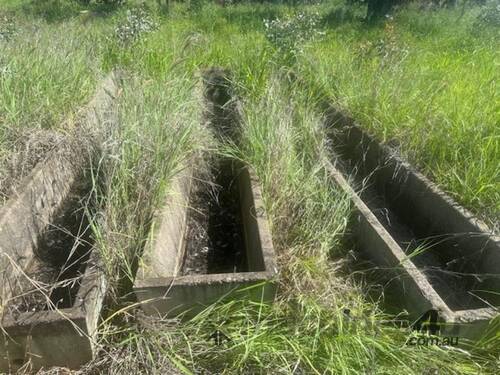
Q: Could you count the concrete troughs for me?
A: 3